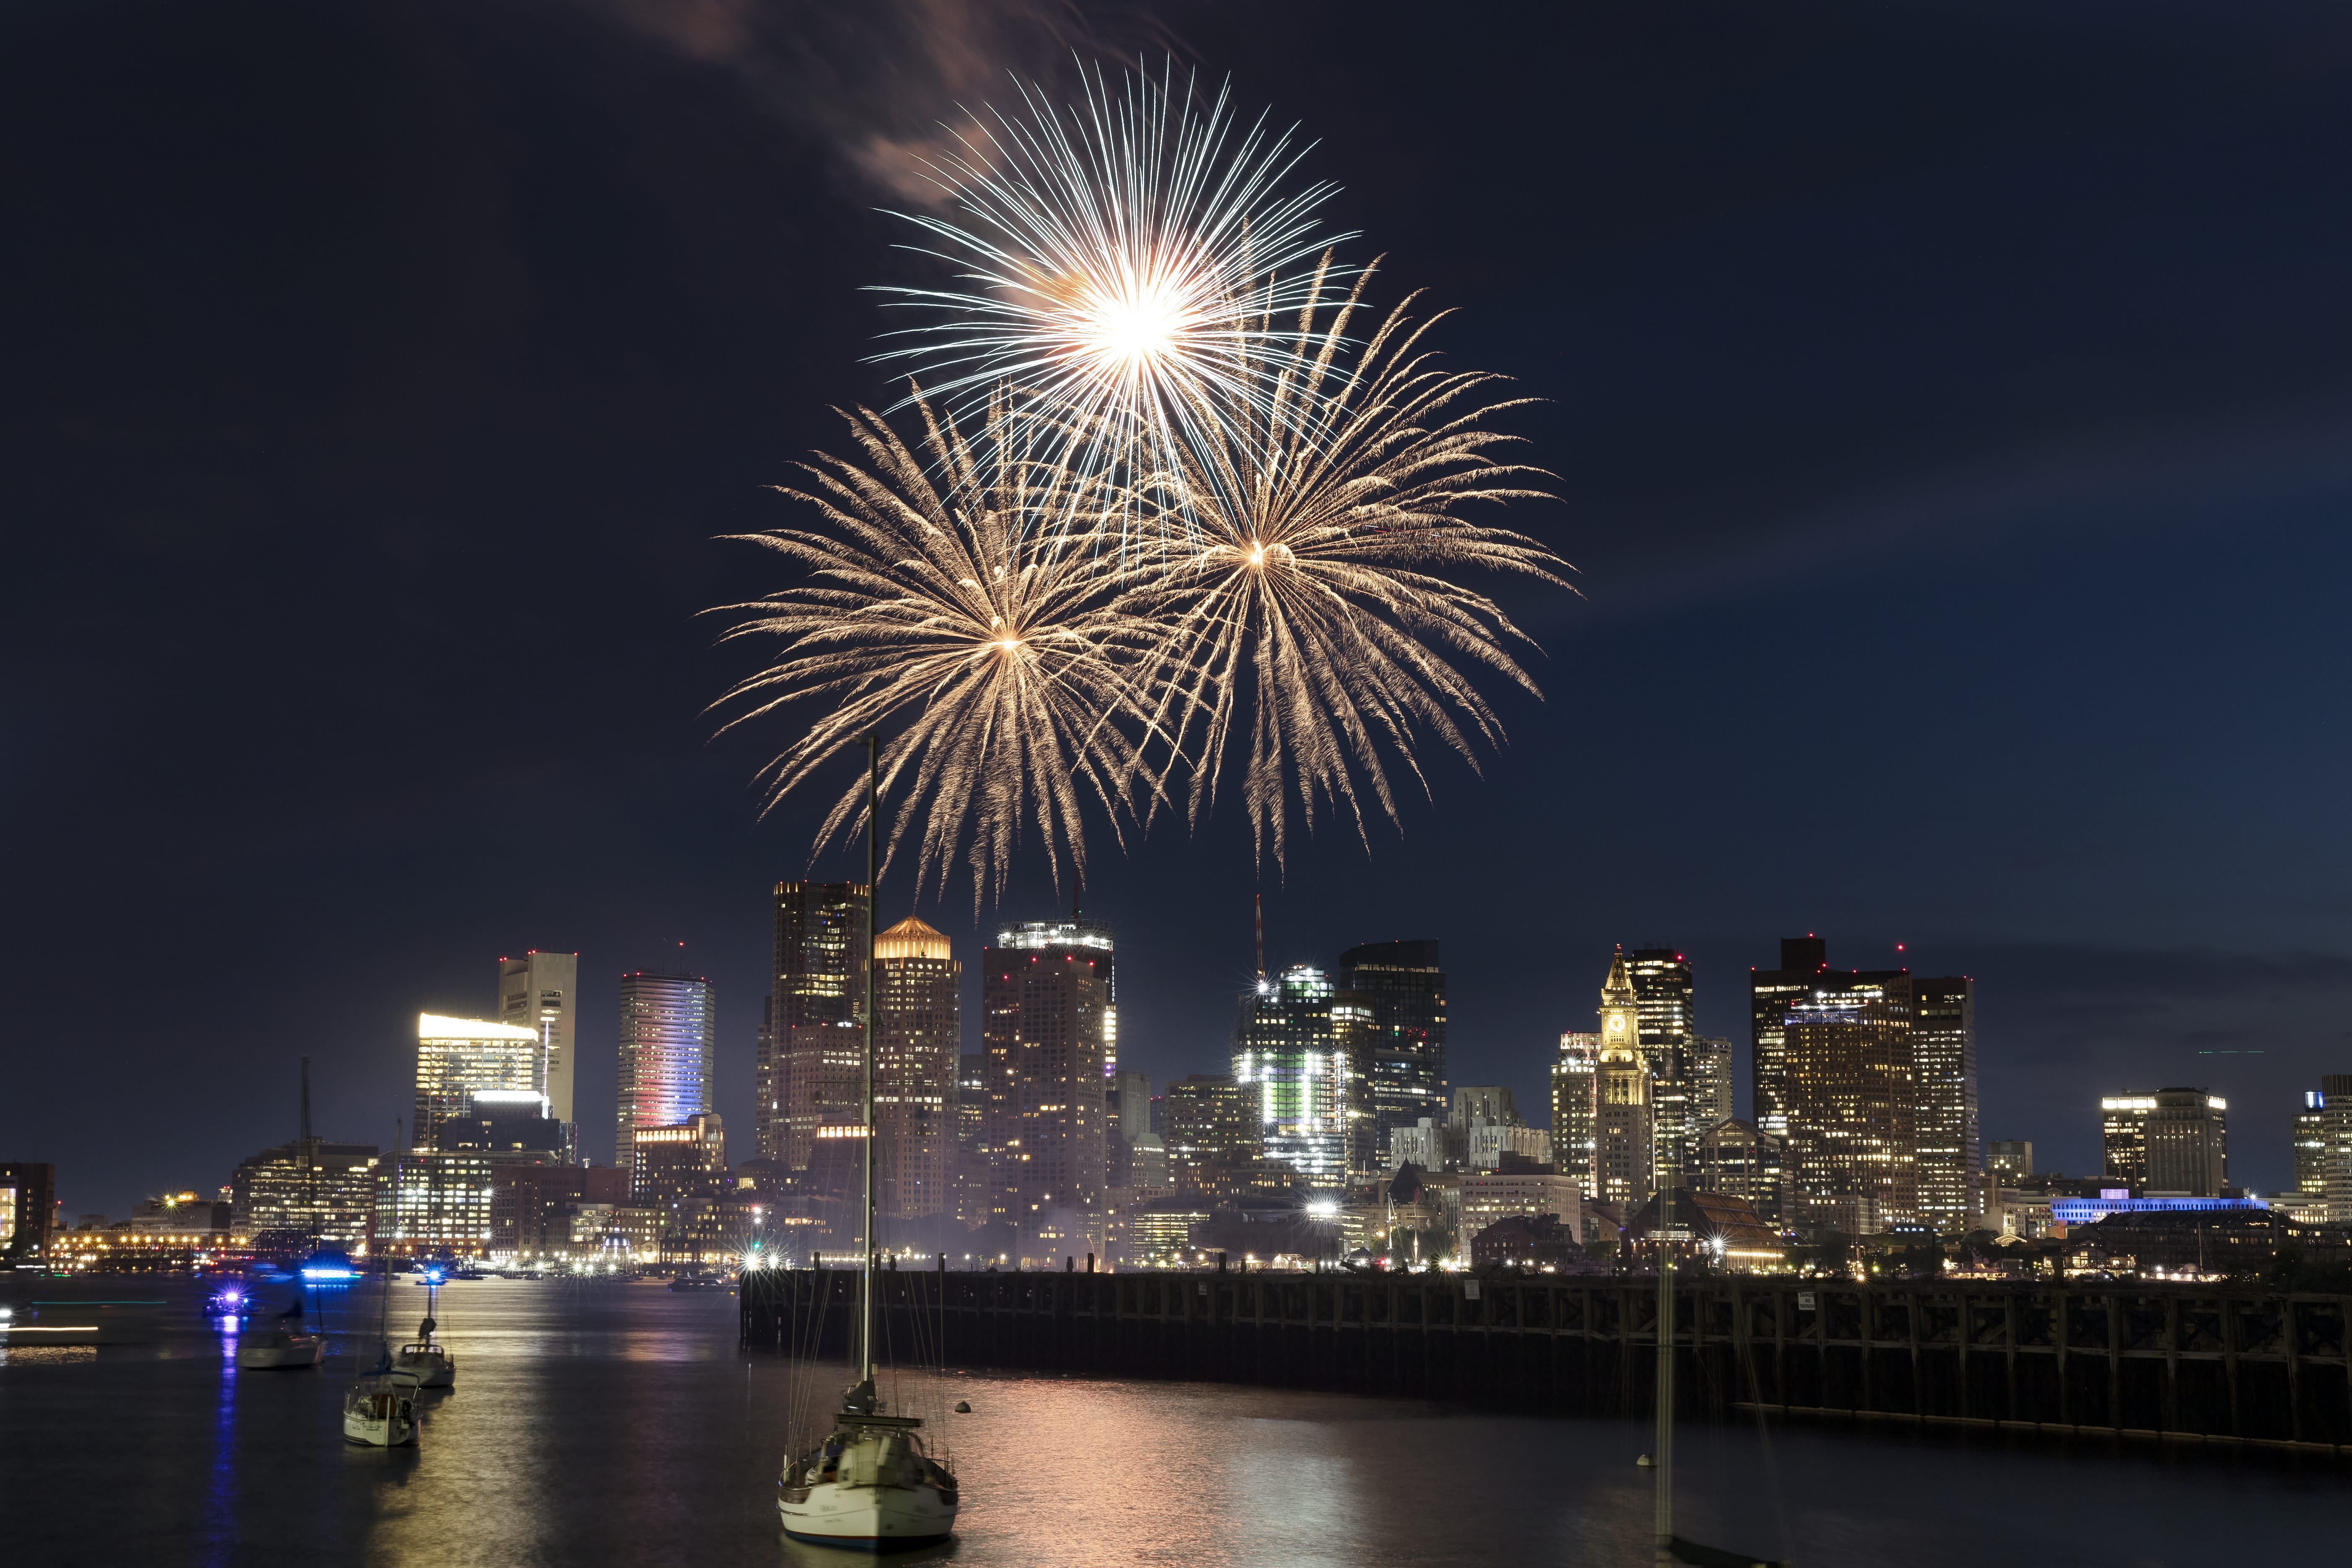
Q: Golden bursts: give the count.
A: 2